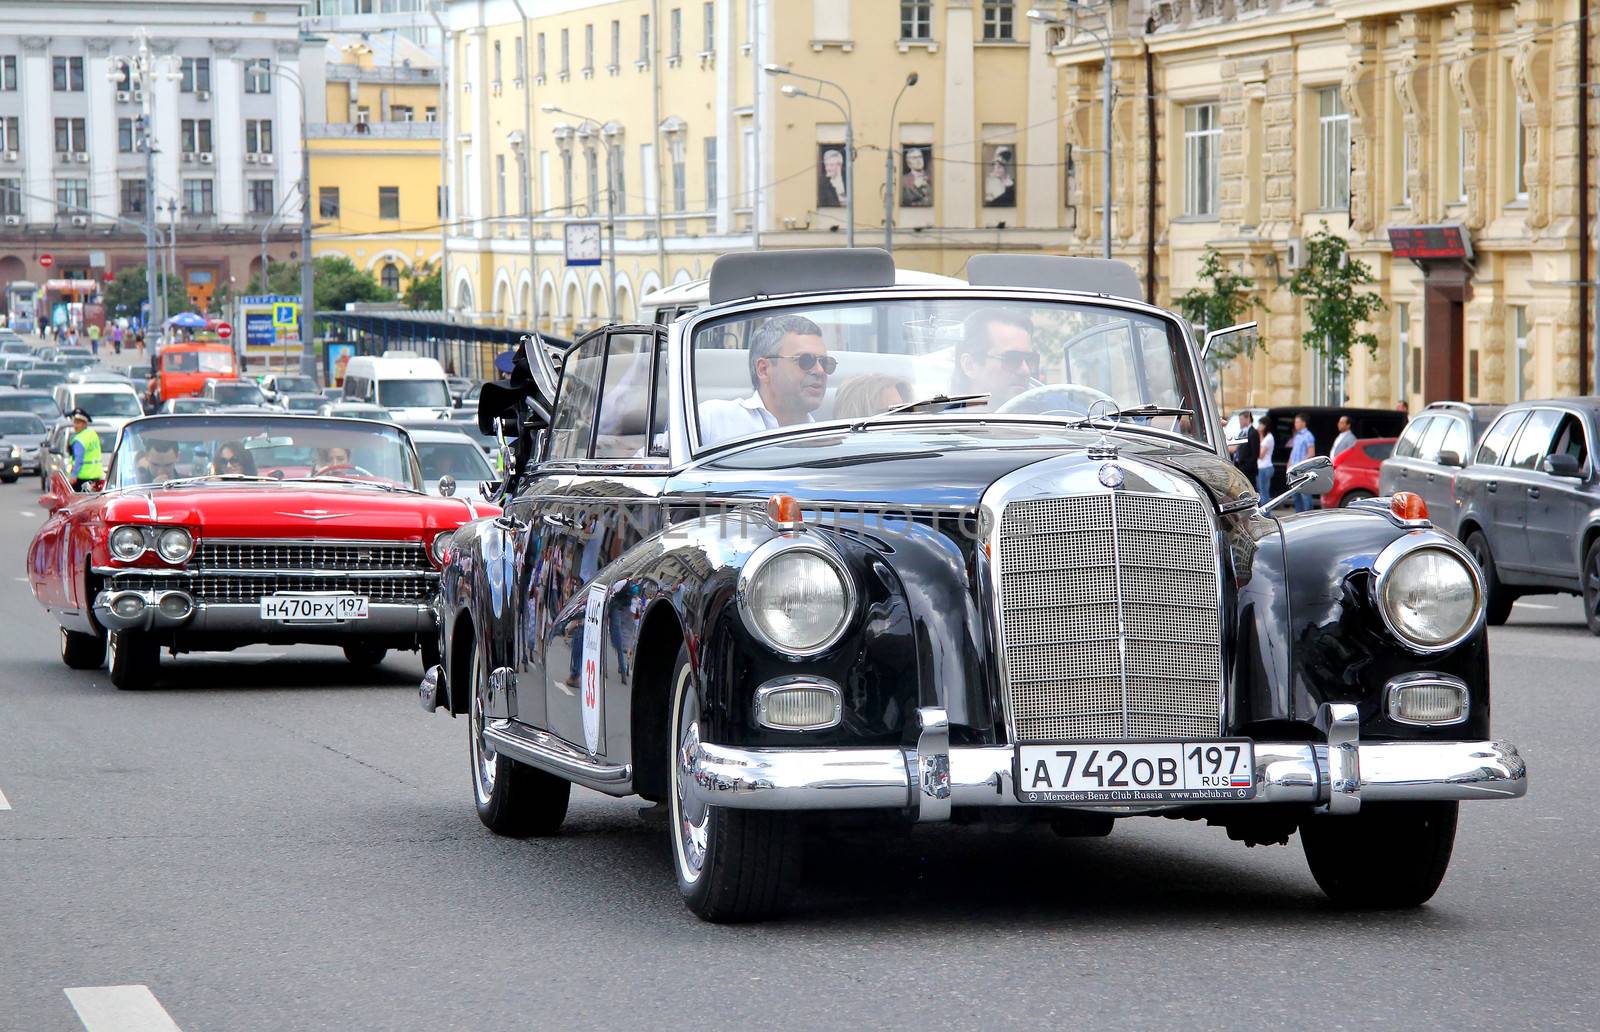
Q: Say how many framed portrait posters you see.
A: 3